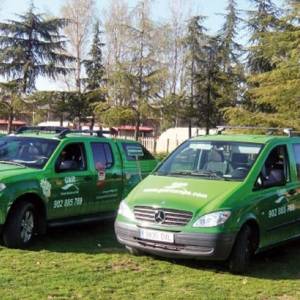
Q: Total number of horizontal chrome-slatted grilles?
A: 1